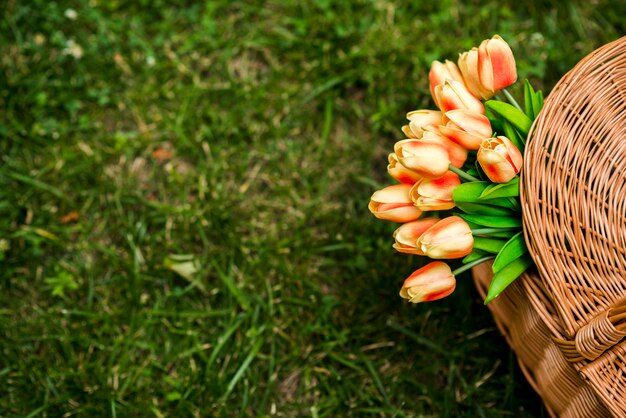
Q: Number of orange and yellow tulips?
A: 15